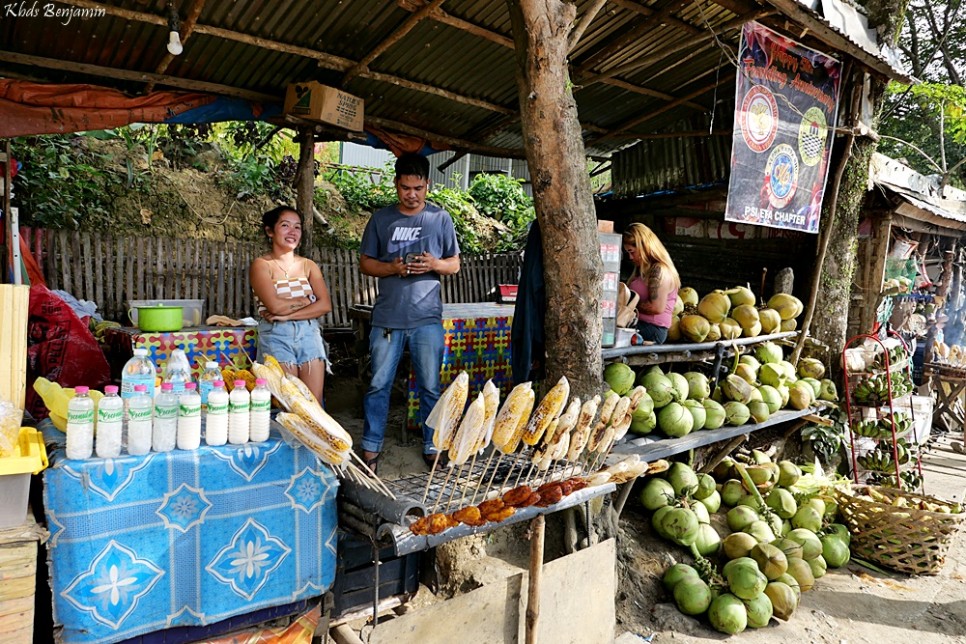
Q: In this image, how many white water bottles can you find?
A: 8